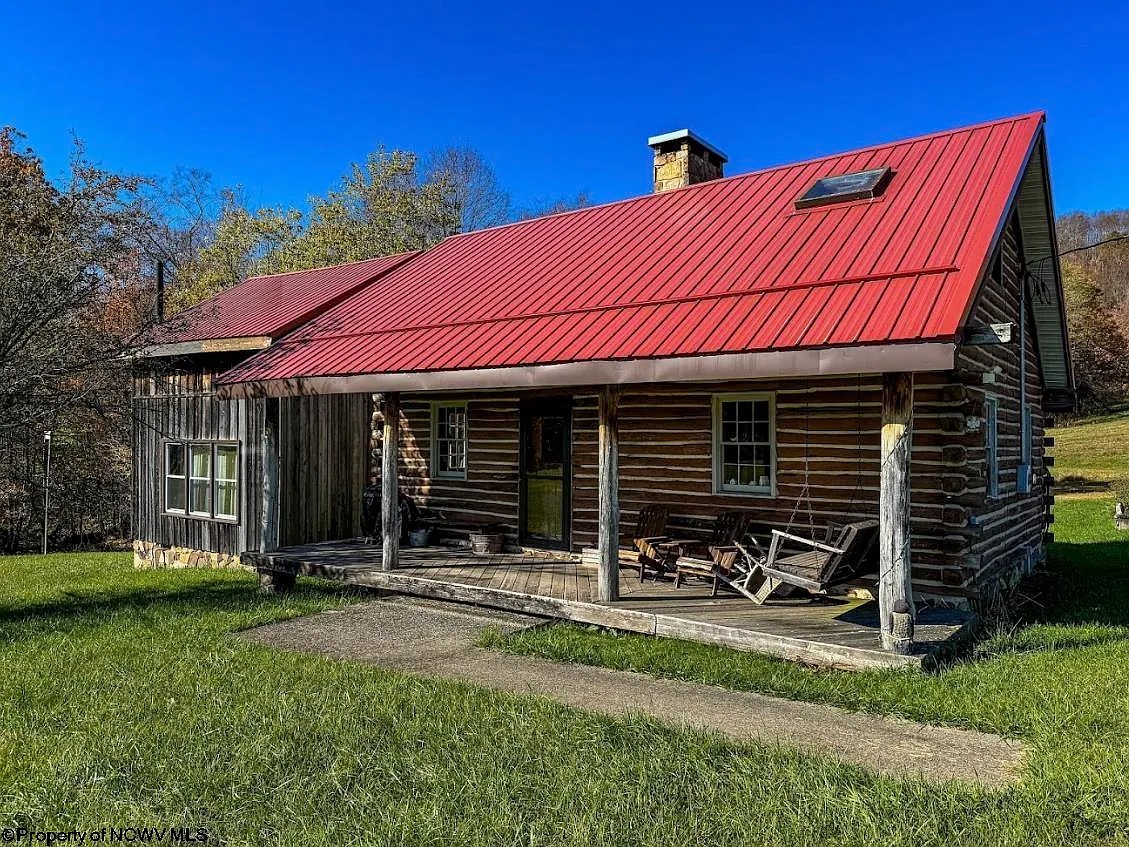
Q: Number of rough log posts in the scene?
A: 4